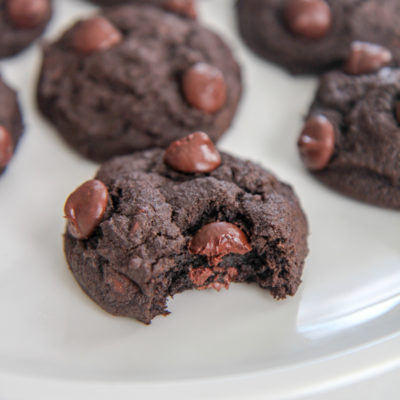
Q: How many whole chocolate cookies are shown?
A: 1